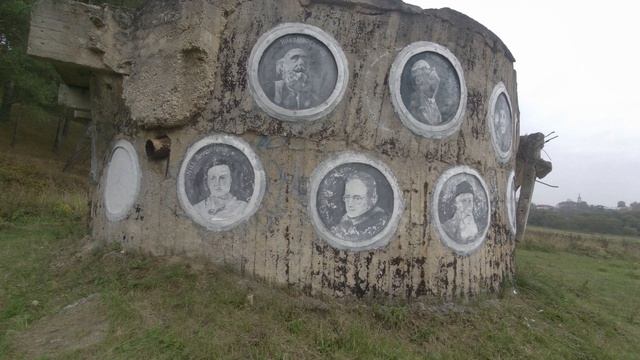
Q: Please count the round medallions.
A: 8